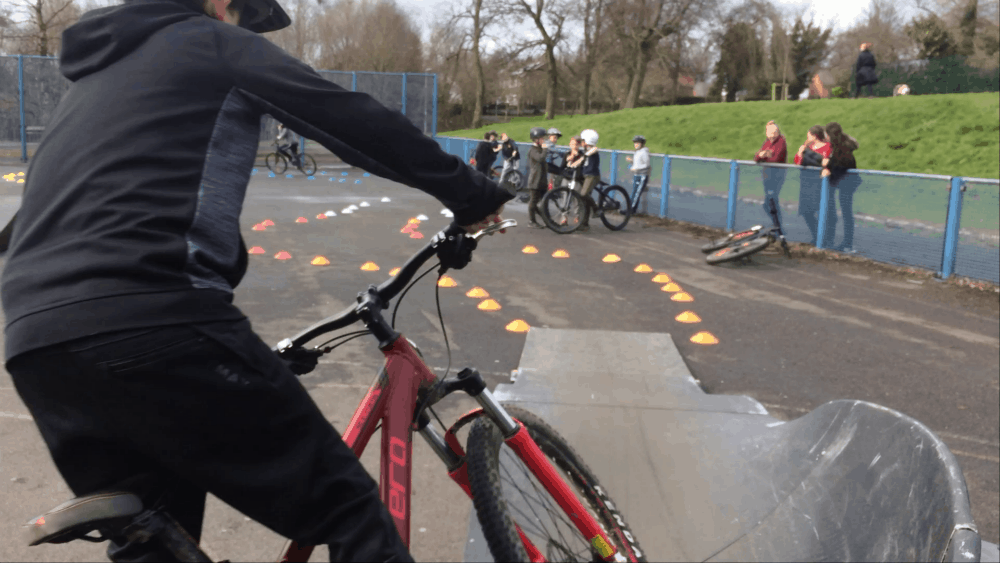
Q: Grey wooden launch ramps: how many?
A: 1